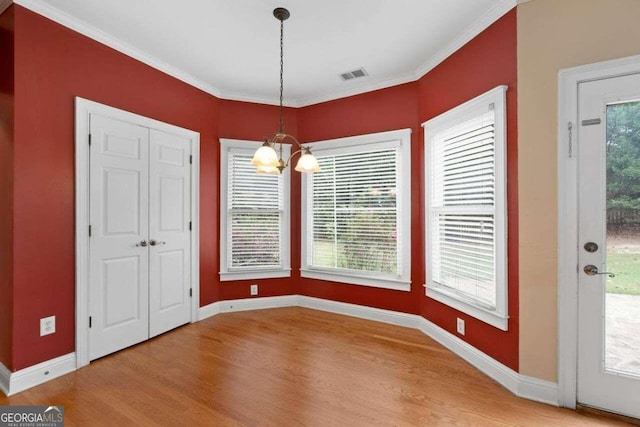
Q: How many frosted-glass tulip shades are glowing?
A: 3